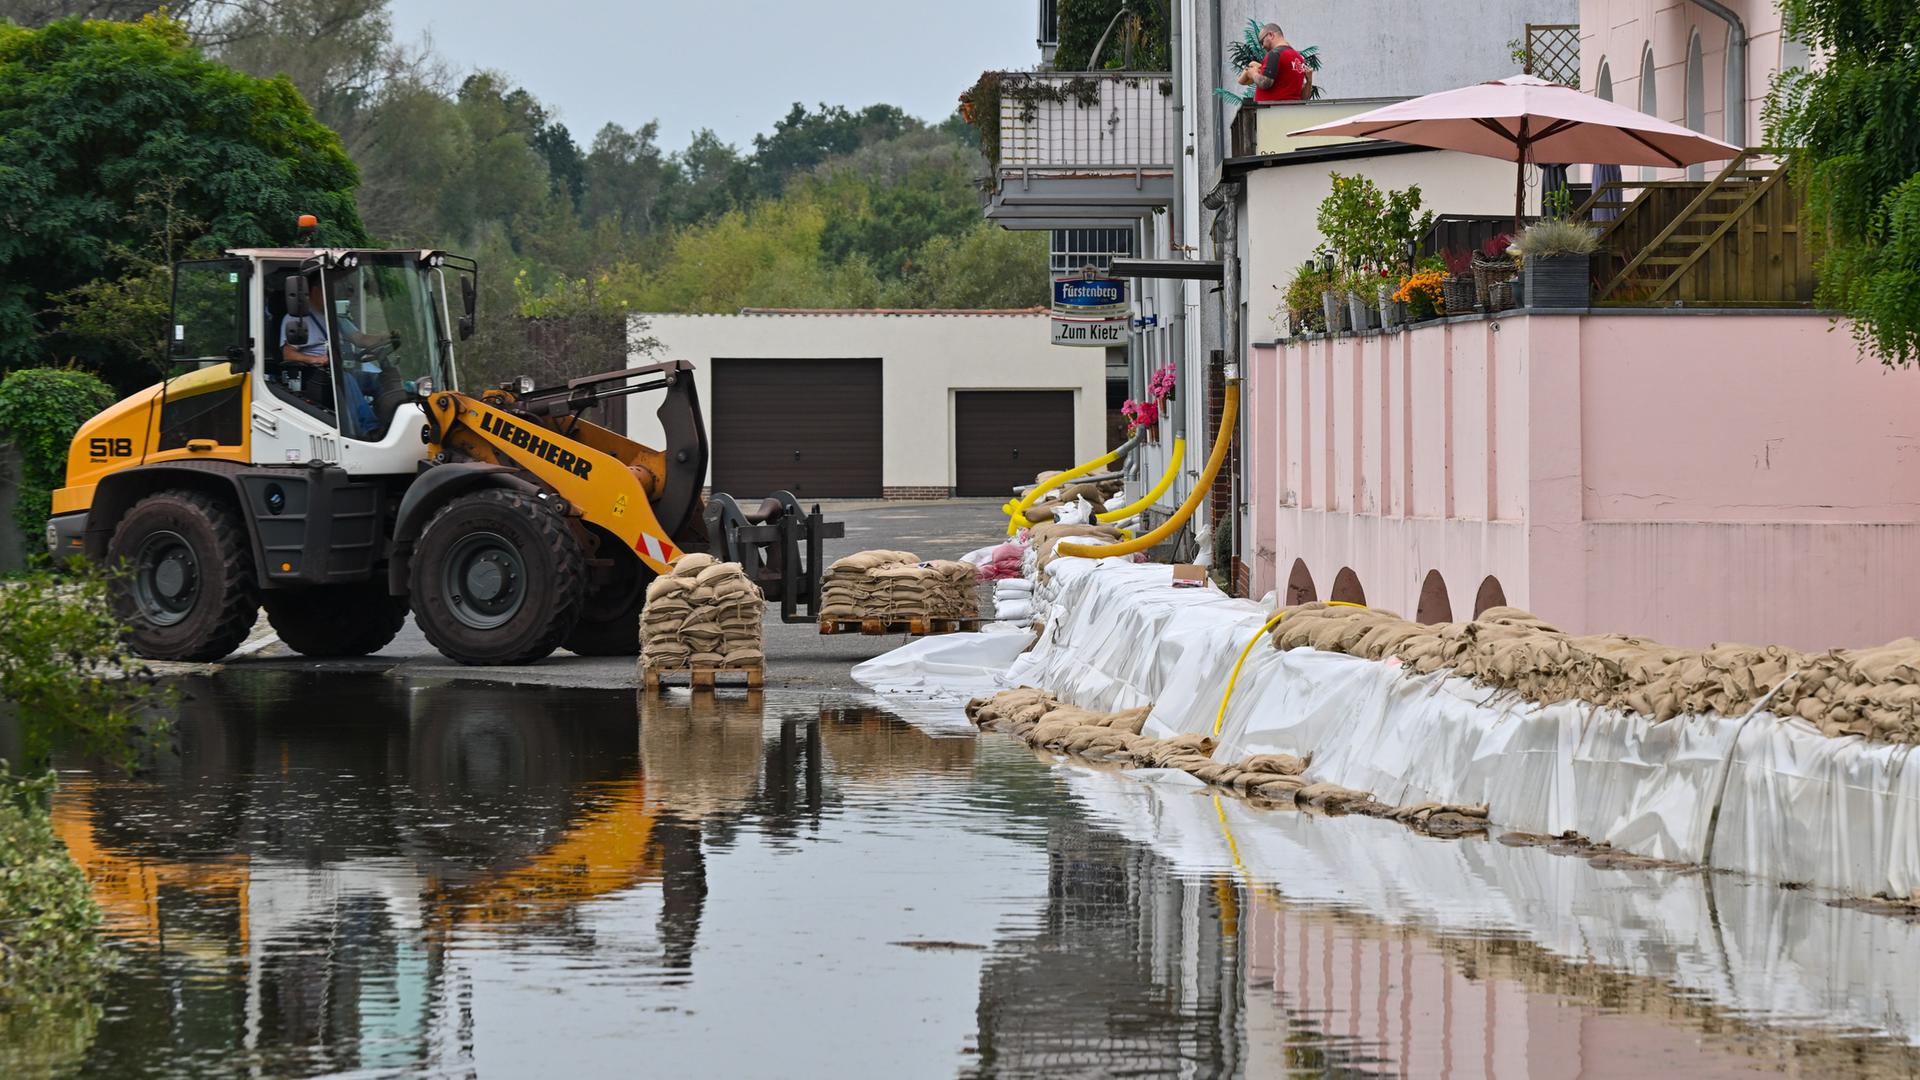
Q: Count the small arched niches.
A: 4